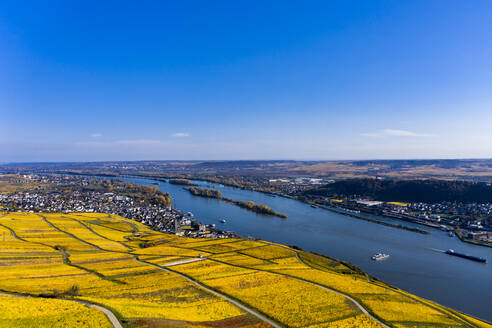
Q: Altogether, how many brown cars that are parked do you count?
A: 0